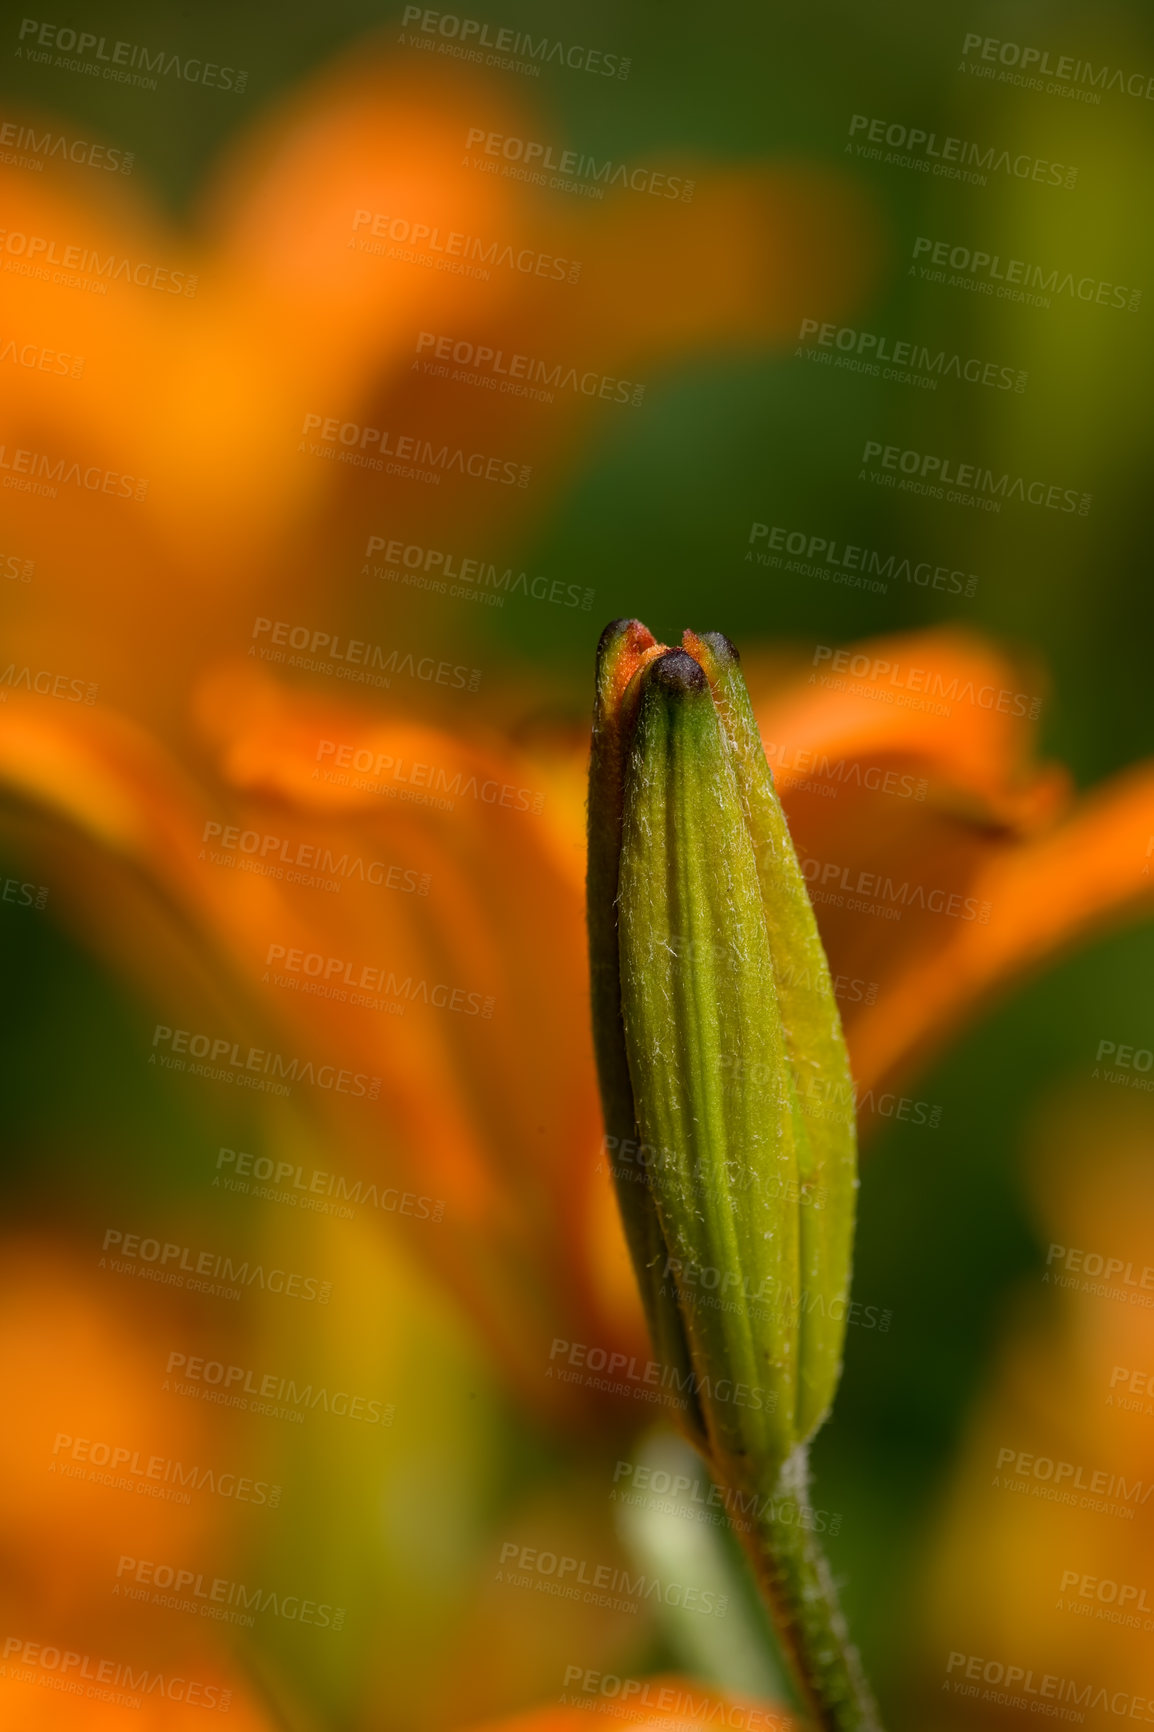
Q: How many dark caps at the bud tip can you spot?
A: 3